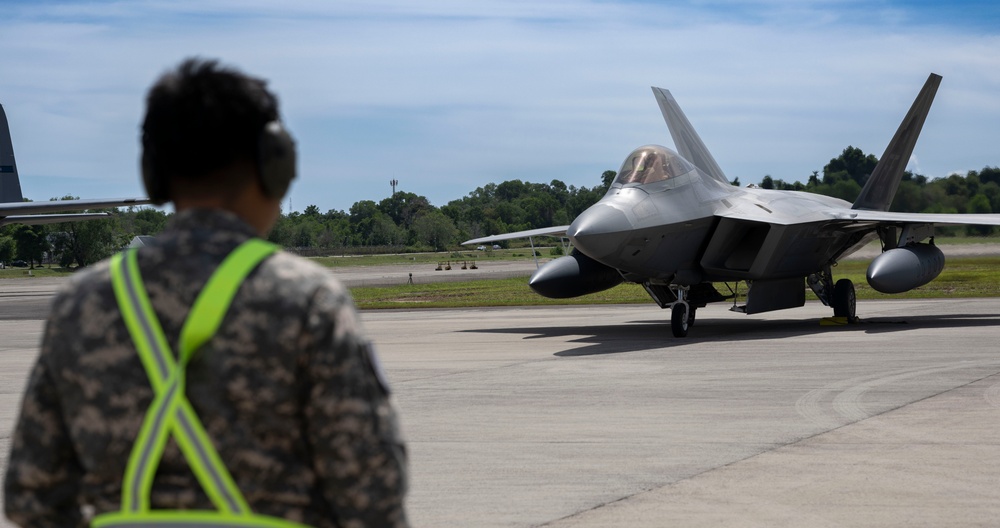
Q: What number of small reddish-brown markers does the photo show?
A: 4